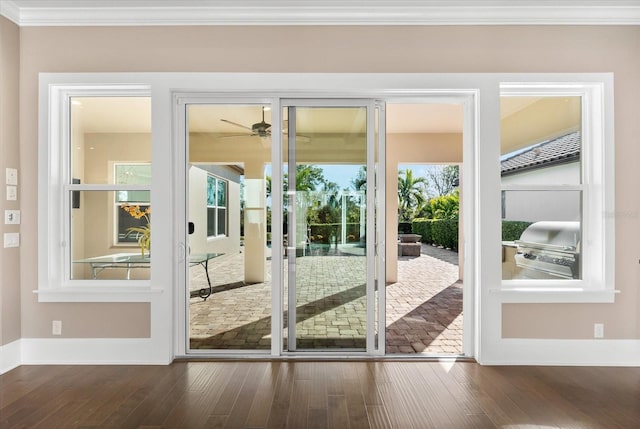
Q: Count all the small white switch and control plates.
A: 4